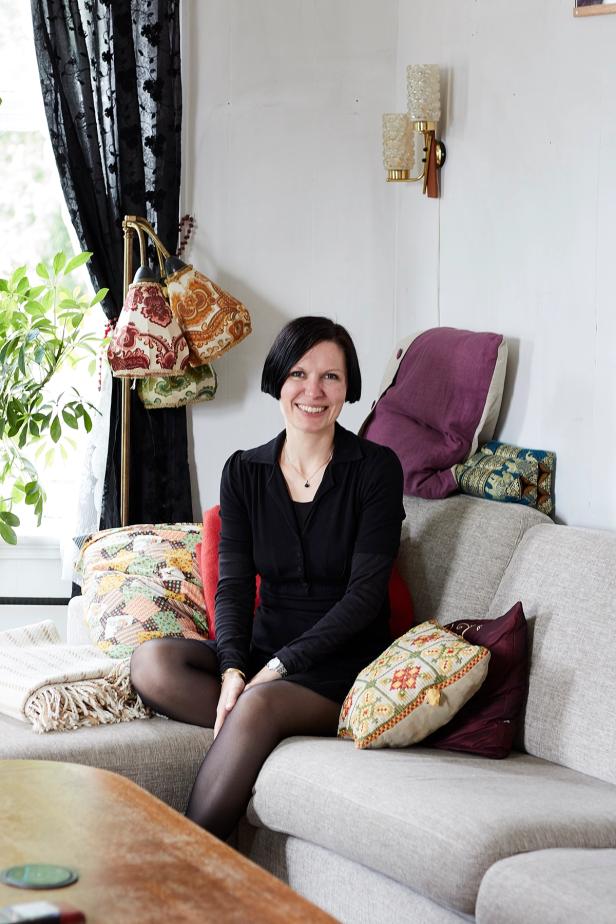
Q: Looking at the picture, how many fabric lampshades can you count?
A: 3